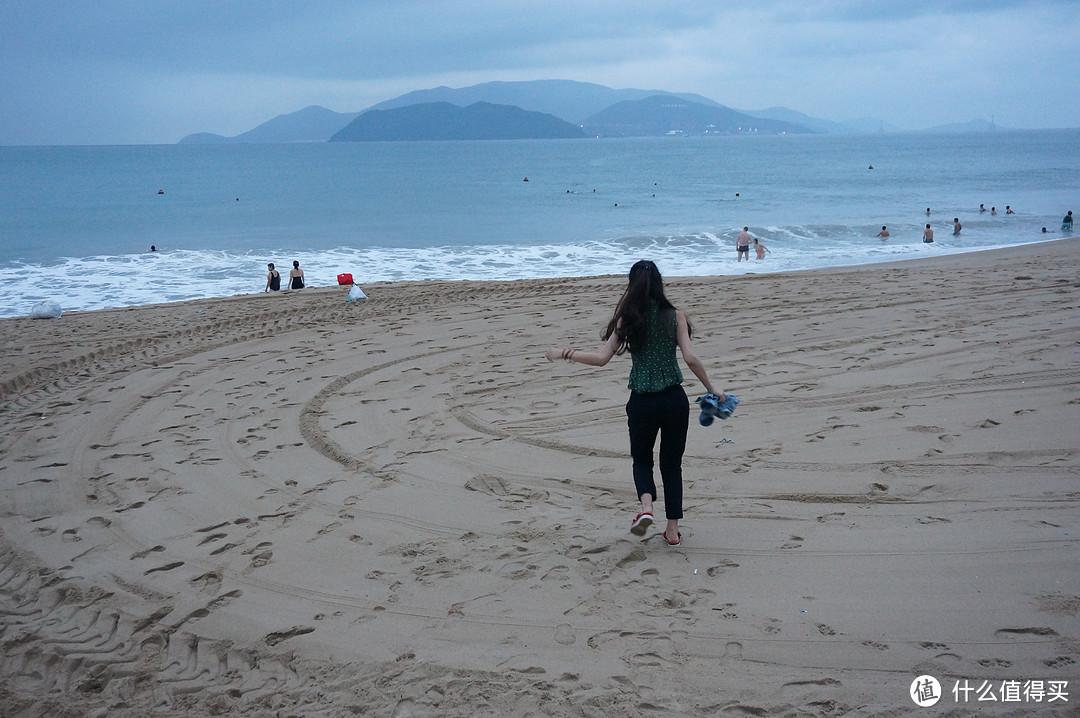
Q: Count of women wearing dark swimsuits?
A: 2